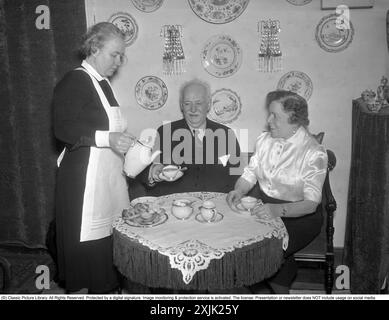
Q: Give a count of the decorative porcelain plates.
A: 9